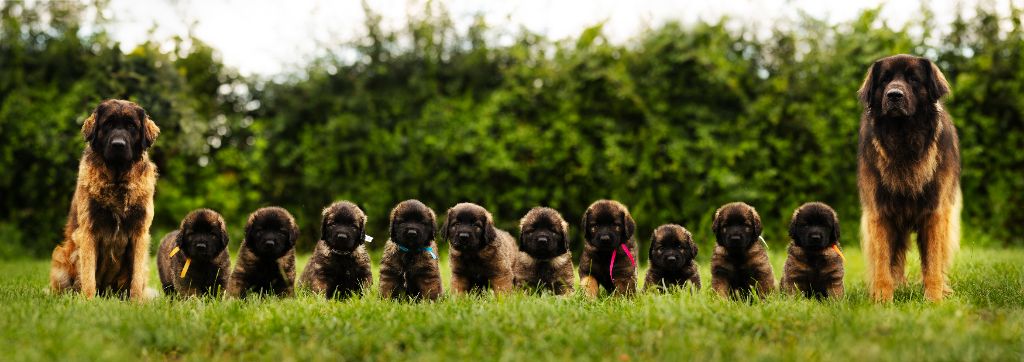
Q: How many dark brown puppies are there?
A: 10